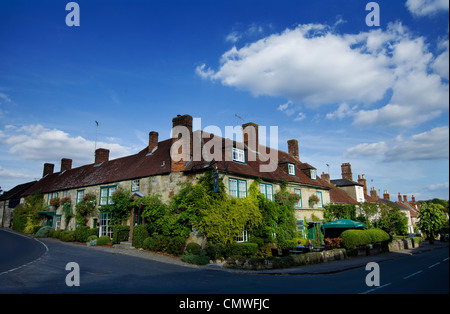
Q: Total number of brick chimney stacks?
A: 15